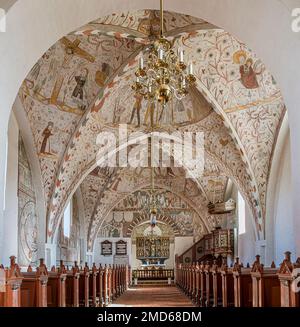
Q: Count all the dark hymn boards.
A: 2